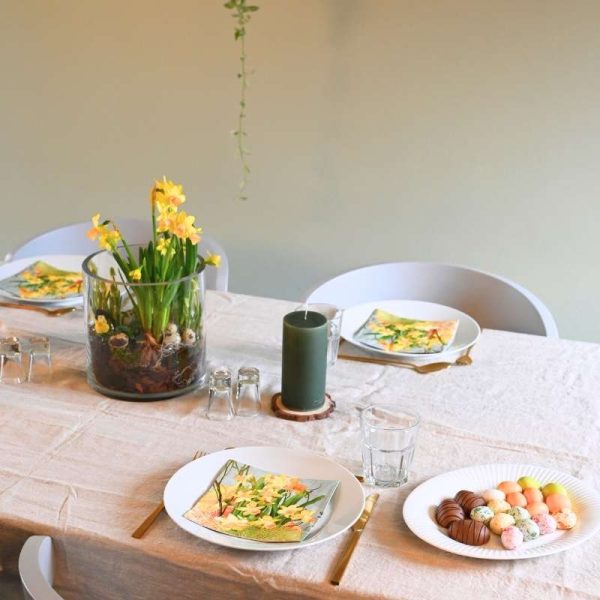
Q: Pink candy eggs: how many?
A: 2